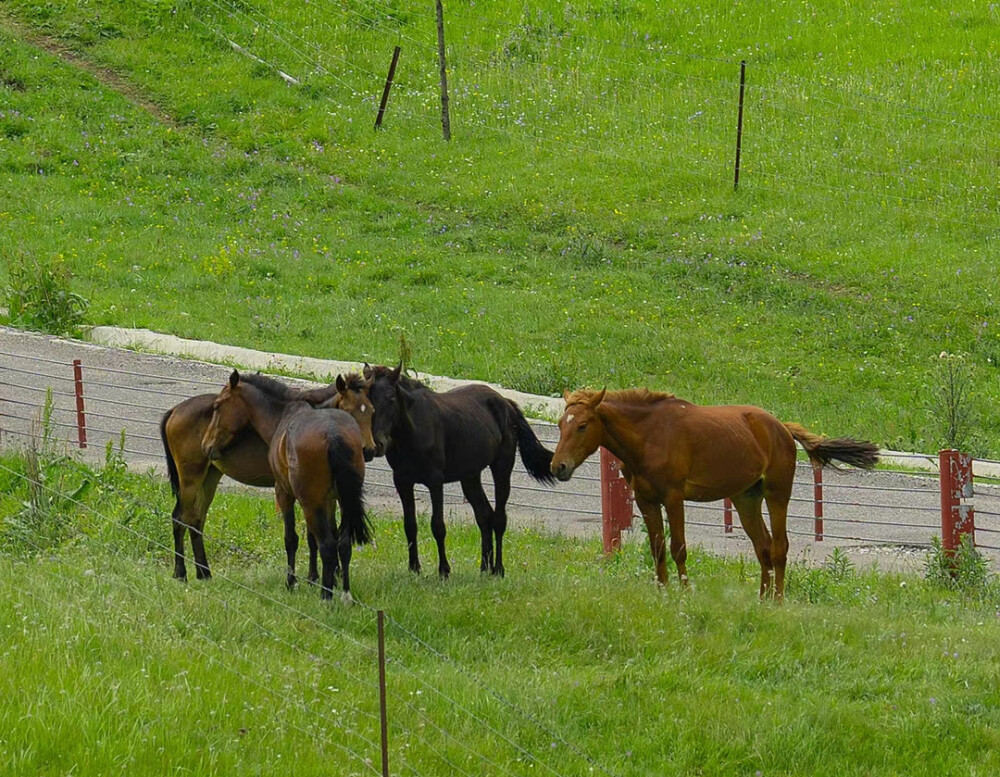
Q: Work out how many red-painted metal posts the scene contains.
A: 5